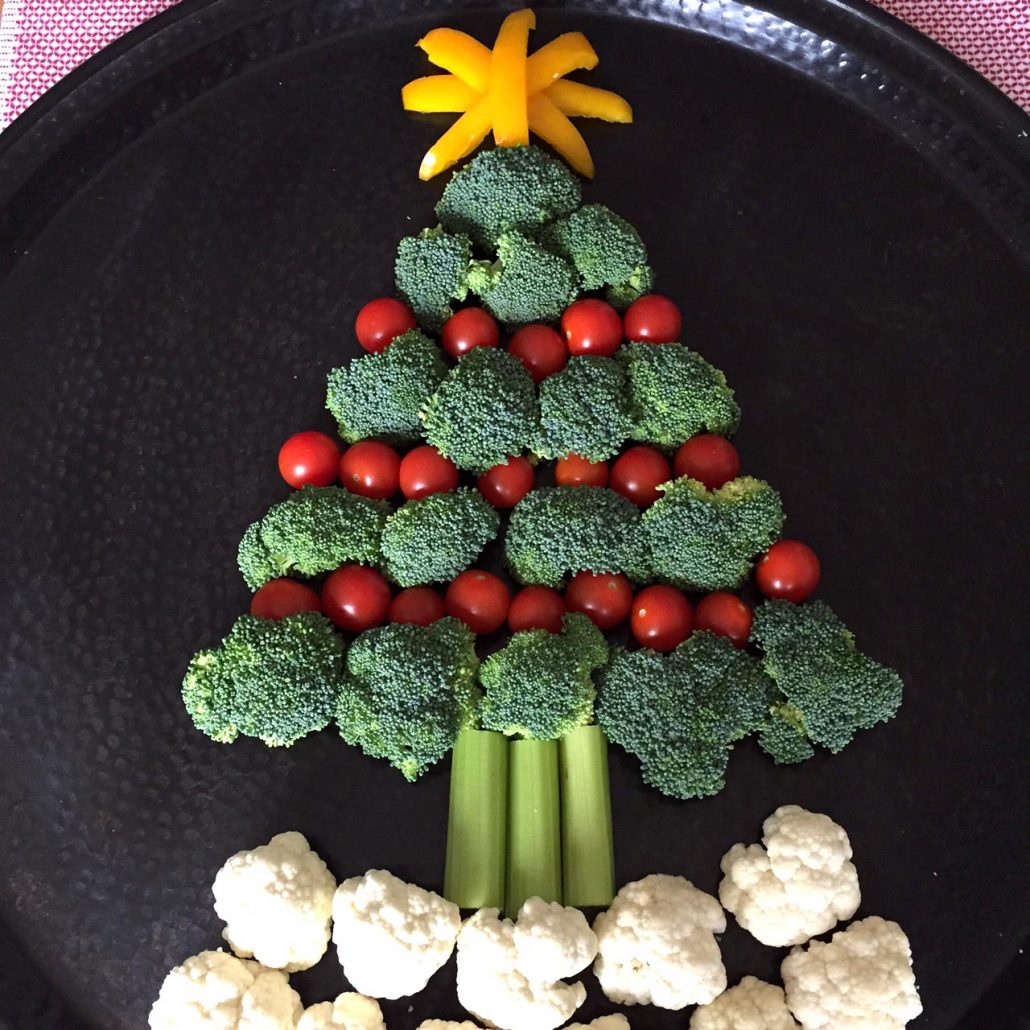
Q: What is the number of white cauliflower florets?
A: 11